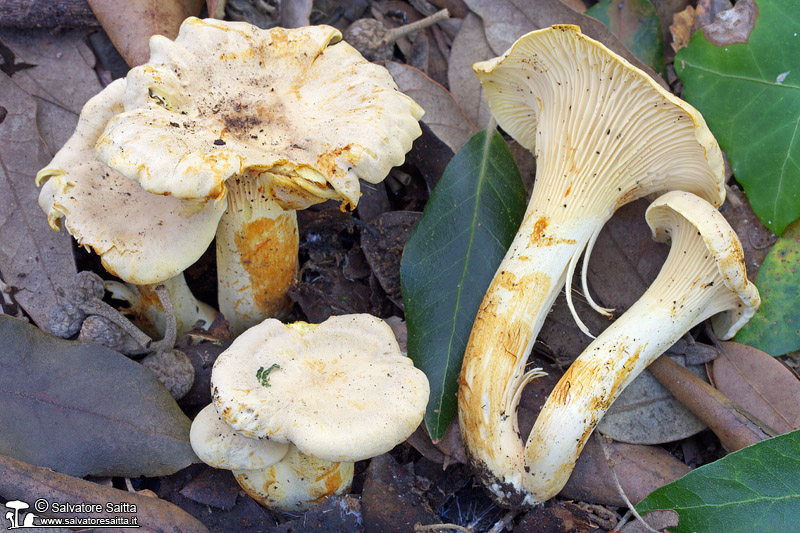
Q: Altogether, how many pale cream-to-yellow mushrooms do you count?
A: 6